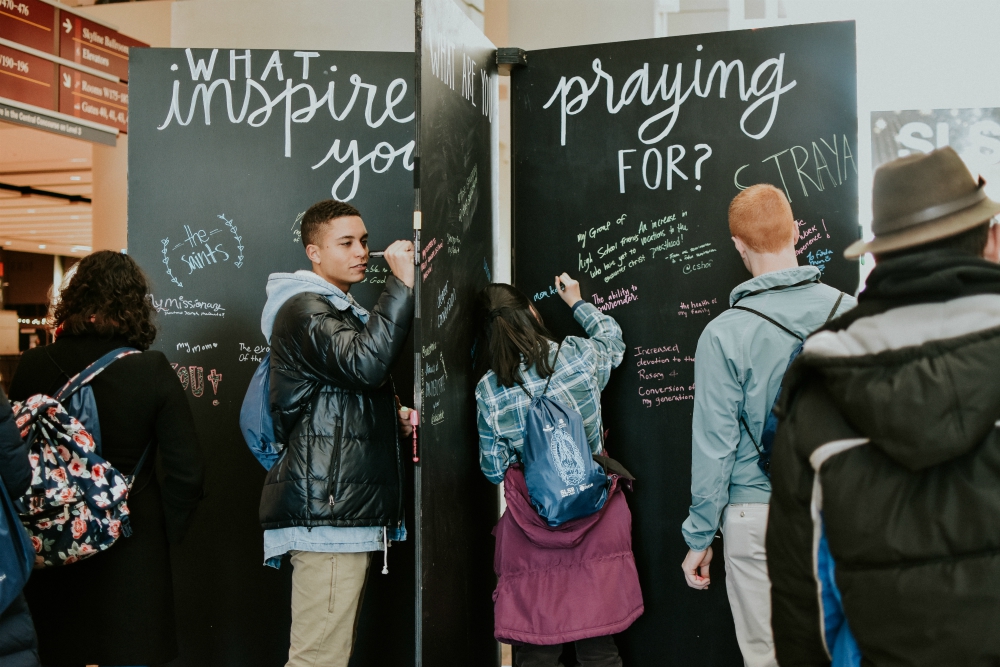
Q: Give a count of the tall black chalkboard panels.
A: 3